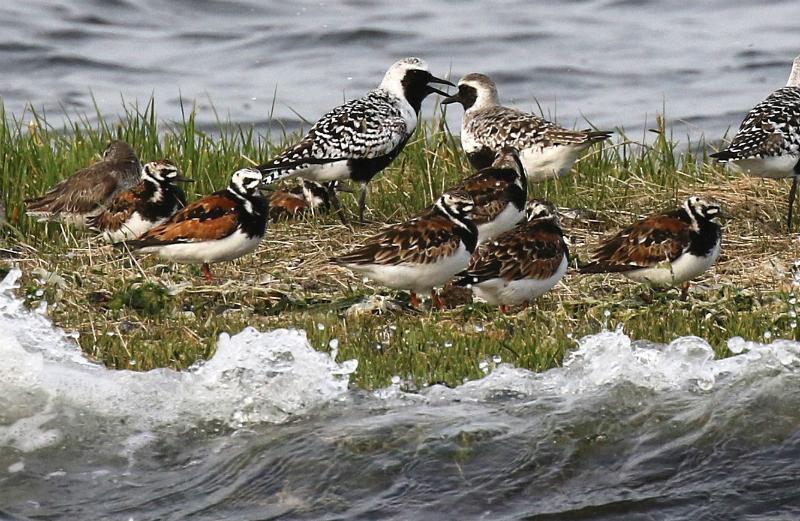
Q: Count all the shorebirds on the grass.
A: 11